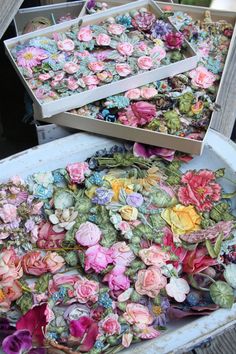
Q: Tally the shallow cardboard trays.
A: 2